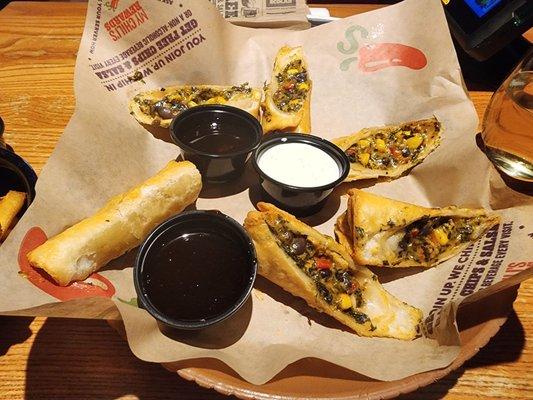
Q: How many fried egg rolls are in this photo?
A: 6